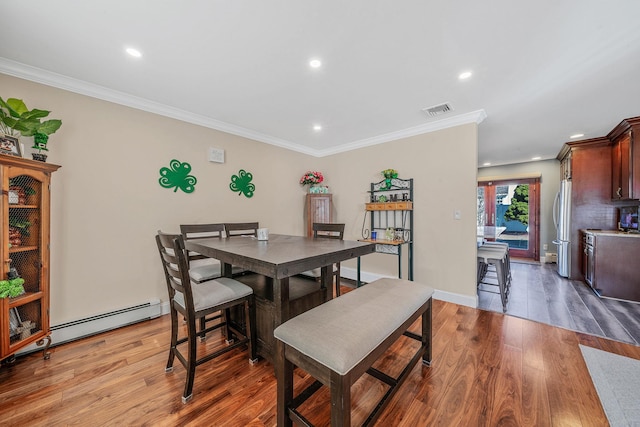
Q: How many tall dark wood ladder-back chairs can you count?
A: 4